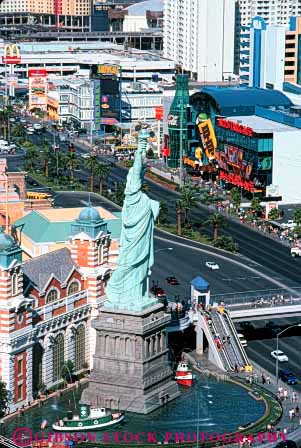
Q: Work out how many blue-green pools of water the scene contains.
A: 1